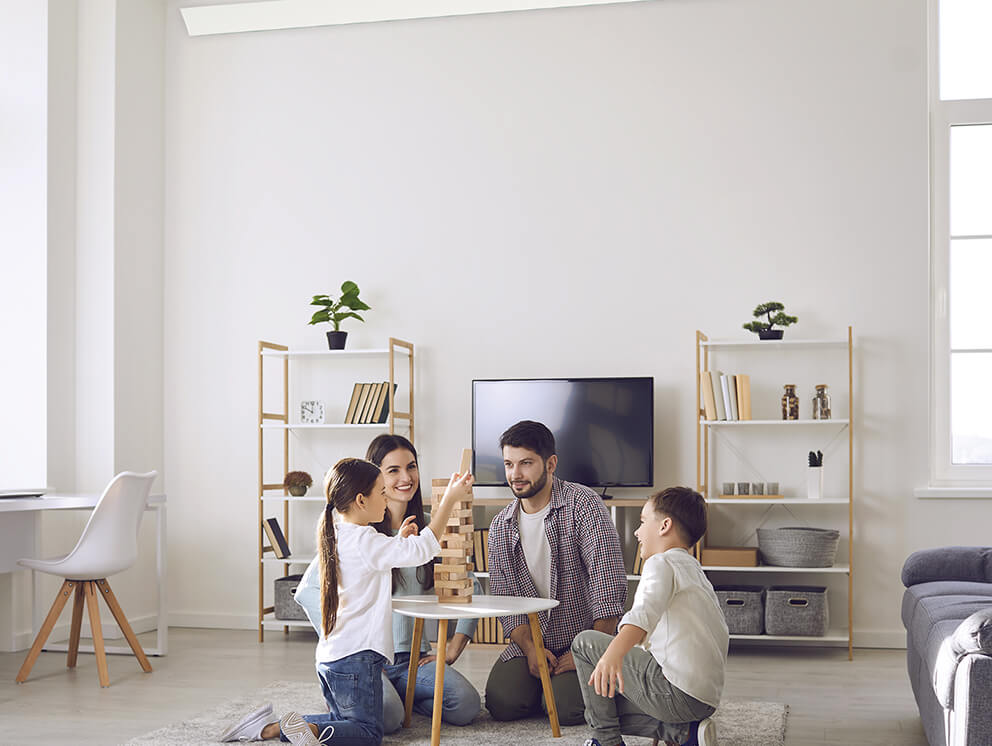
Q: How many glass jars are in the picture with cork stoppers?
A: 2